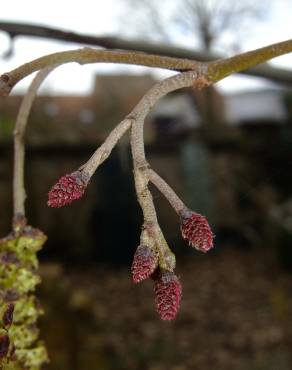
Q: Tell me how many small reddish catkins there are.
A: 4